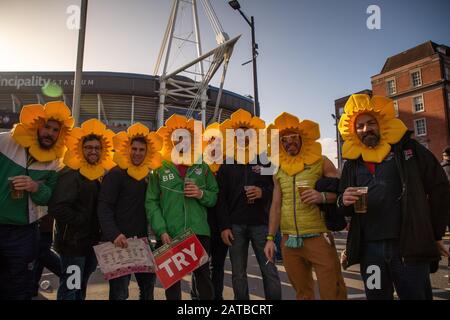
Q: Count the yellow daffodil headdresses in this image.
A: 8